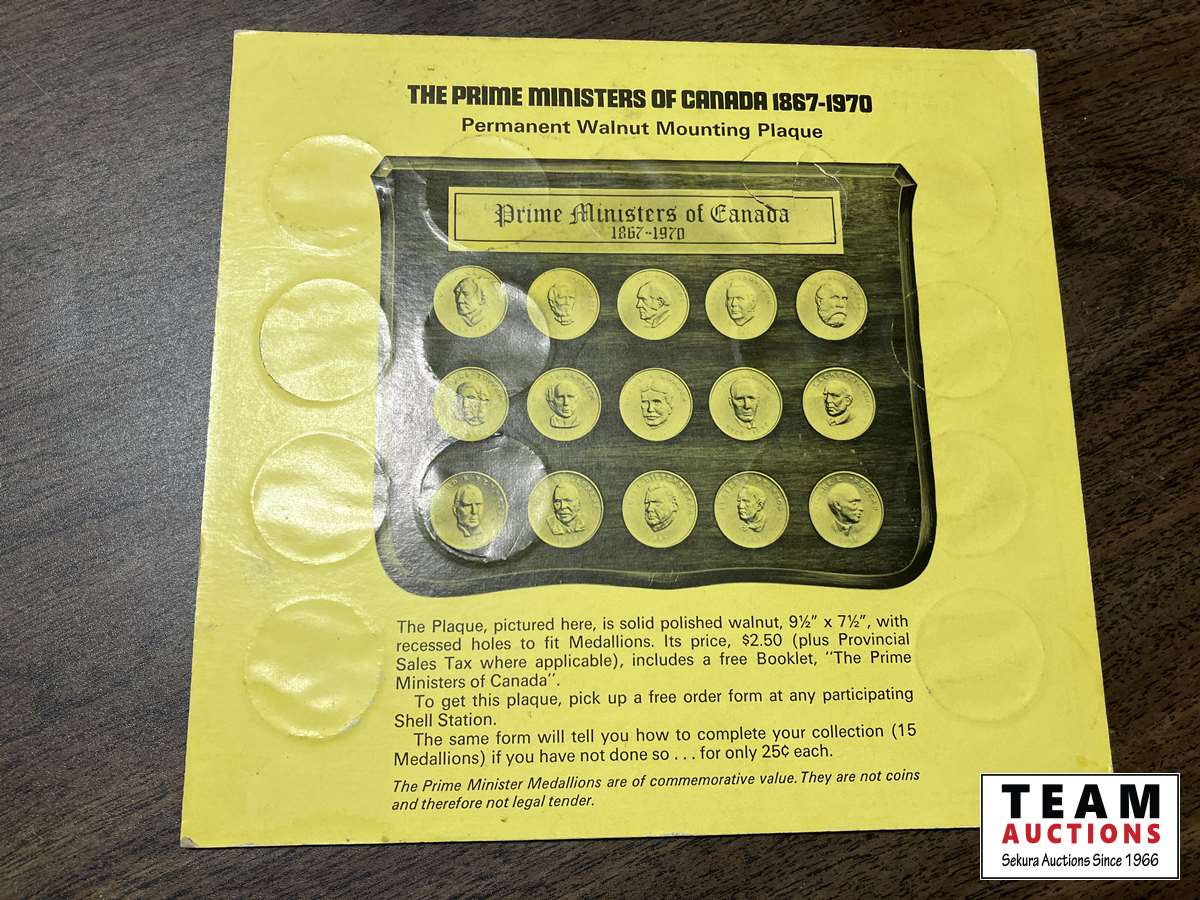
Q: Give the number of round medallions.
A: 15